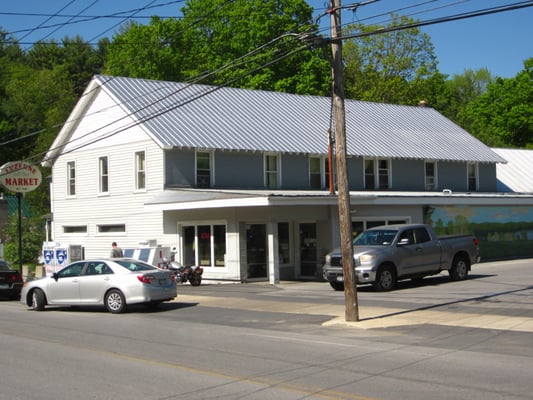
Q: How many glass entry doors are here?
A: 2